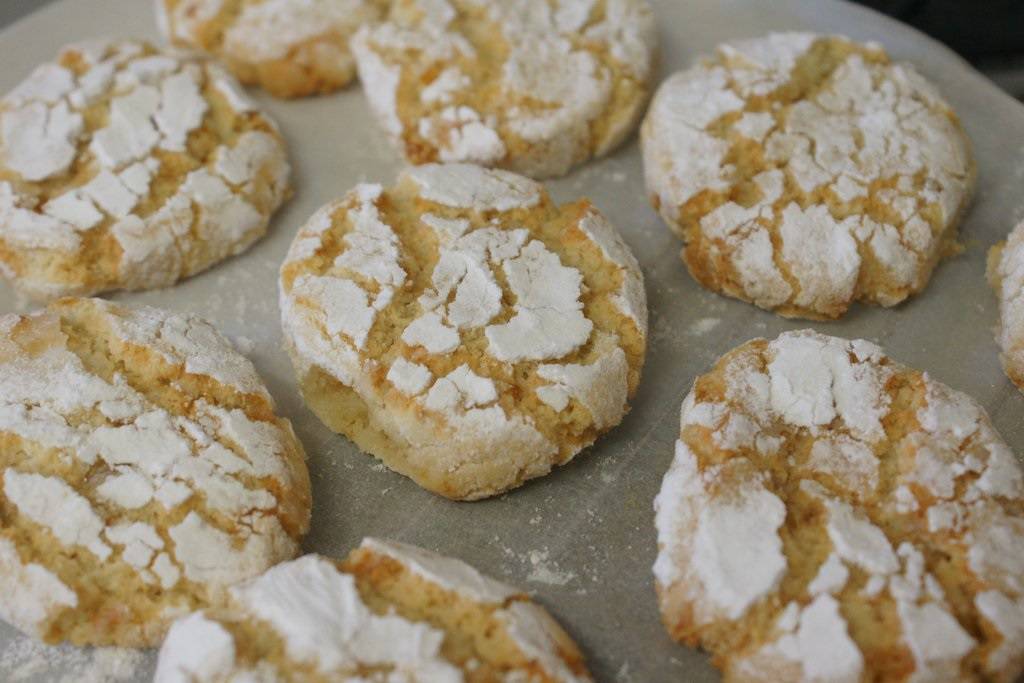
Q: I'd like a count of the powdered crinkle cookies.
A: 9